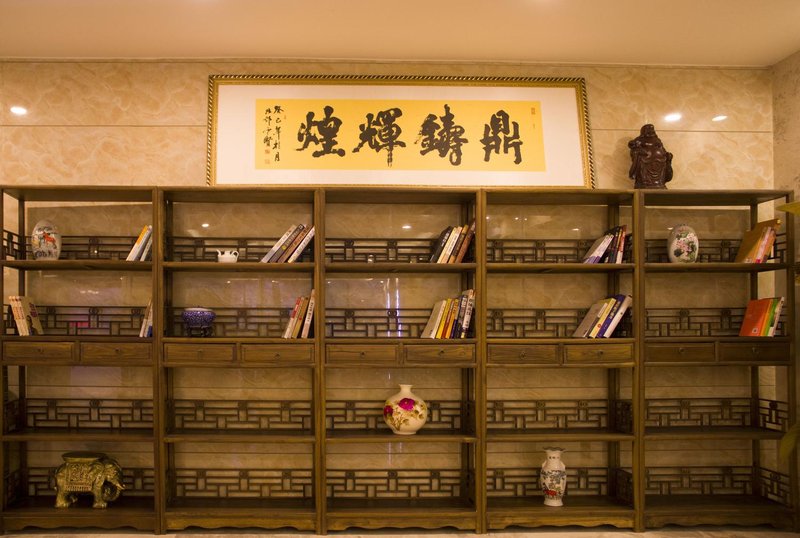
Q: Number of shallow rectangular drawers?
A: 10